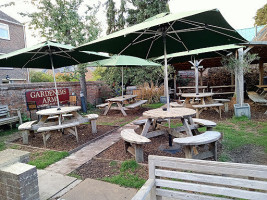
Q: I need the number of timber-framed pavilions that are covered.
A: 1